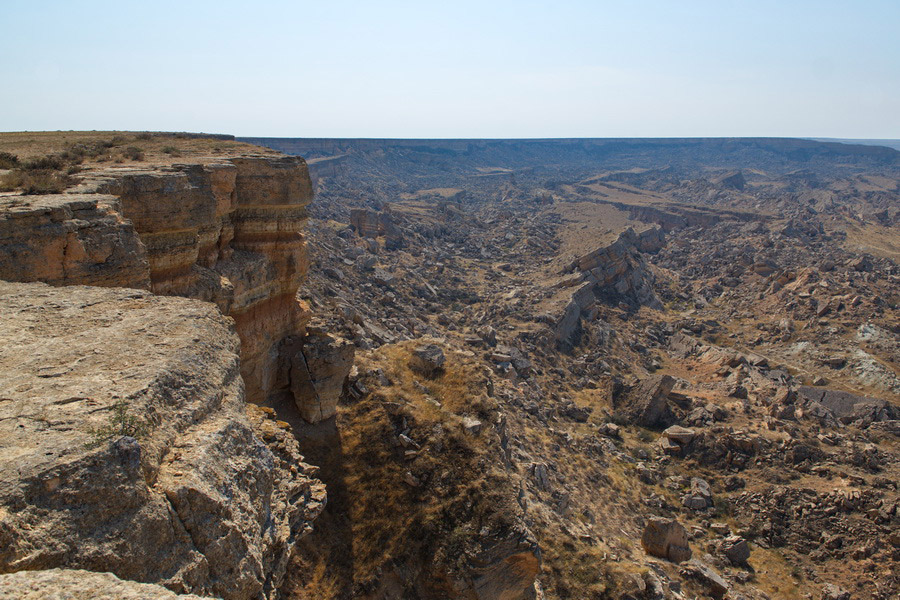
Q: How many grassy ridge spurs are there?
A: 1